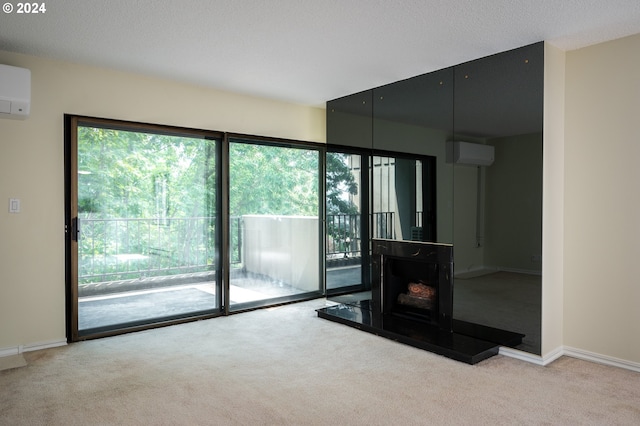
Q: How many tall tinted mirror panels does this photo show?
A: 3